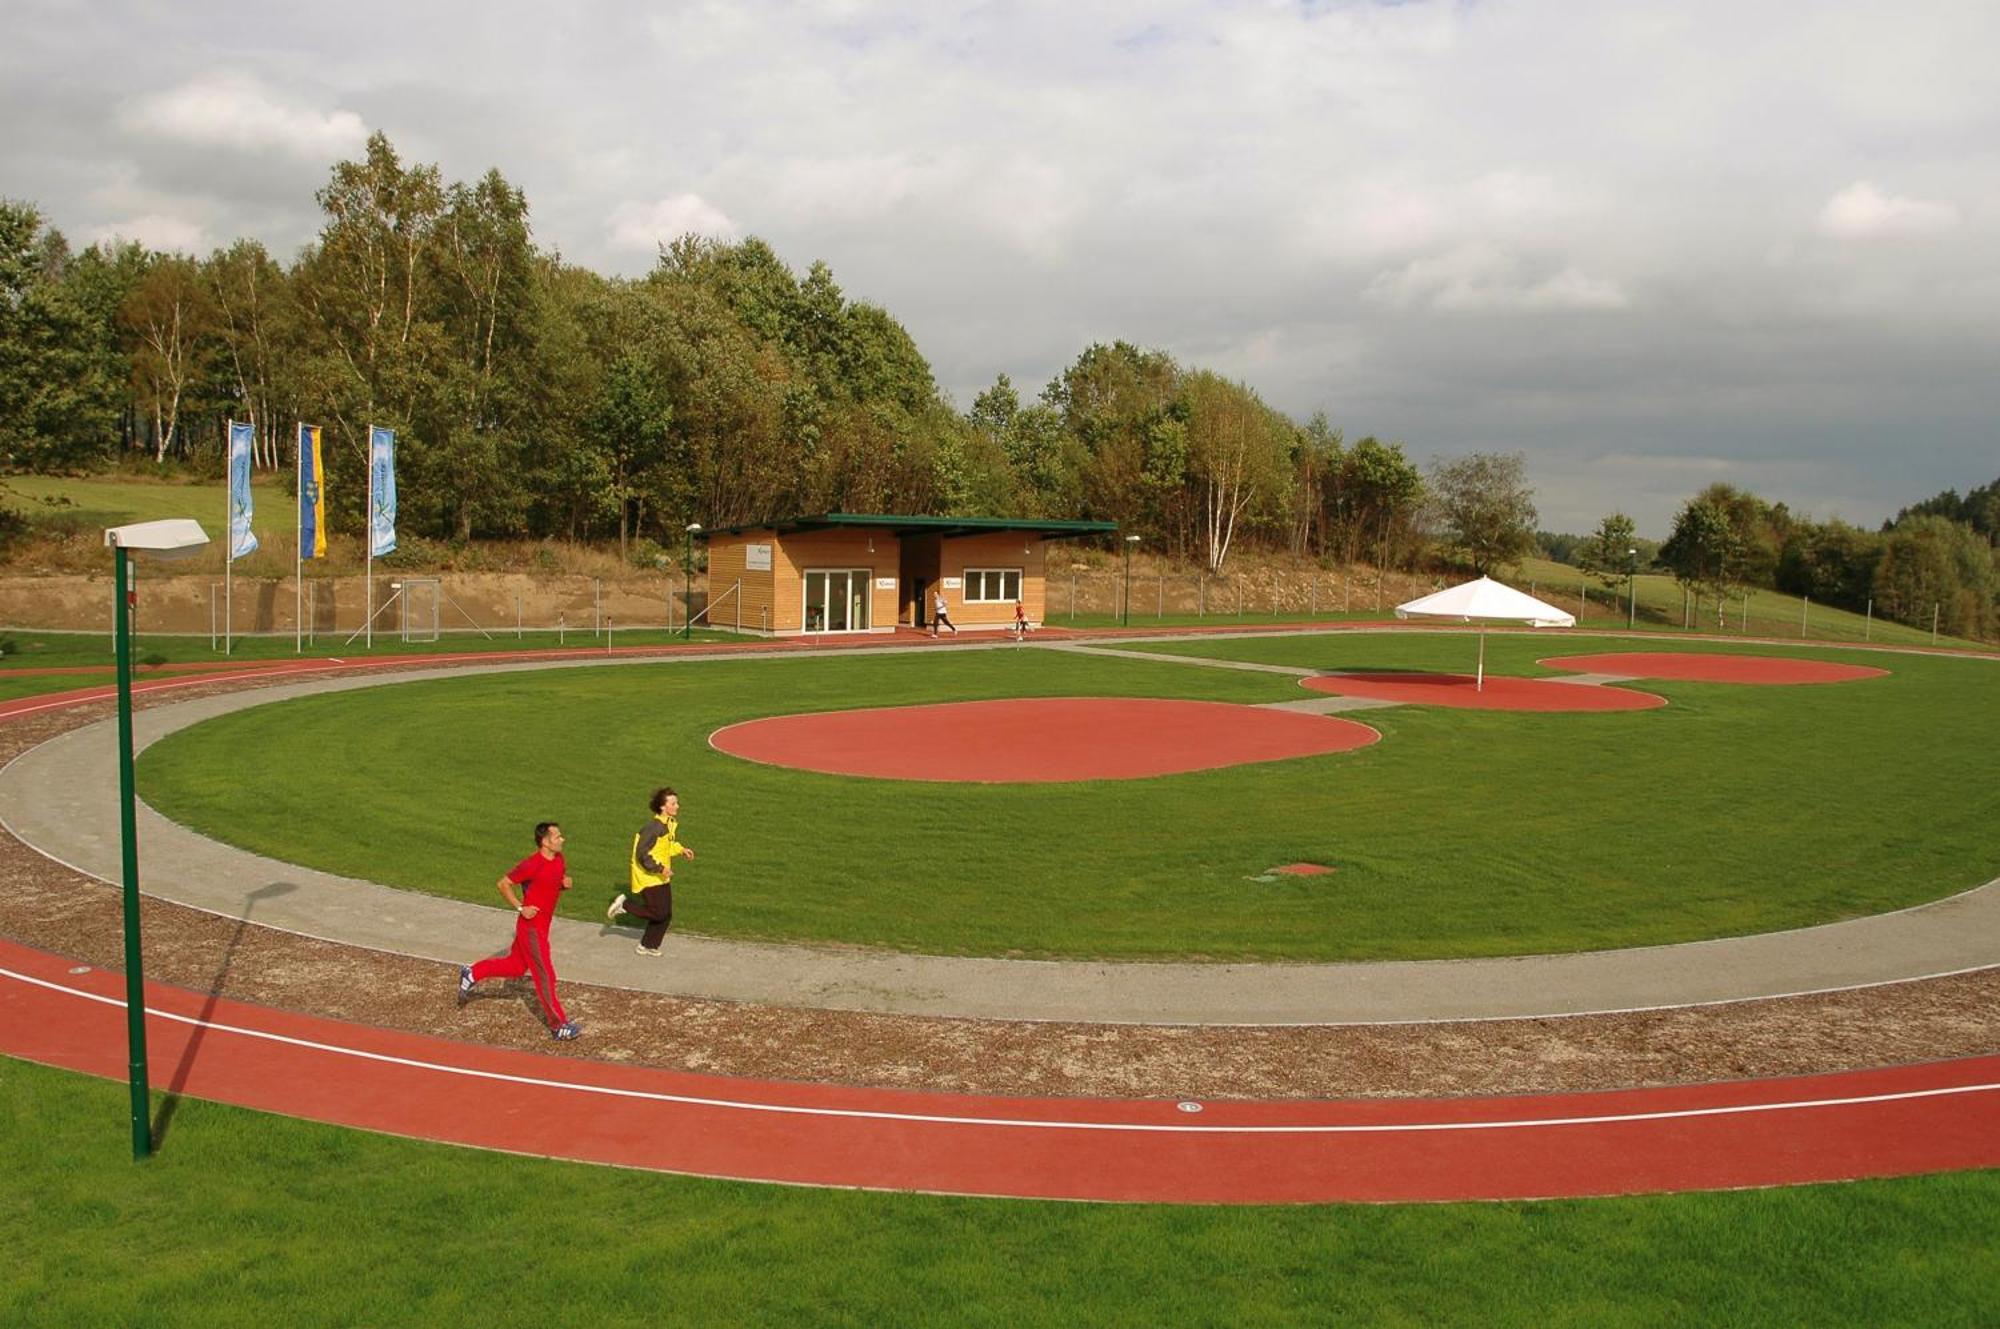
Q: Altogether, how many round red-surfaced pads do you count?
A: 3